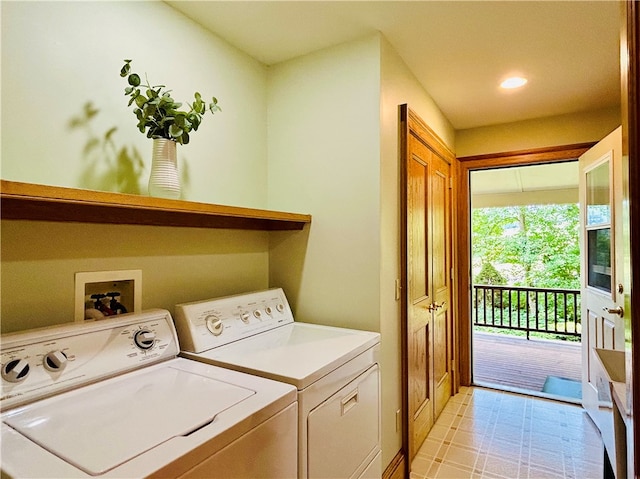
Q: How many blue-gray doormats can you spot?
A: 1